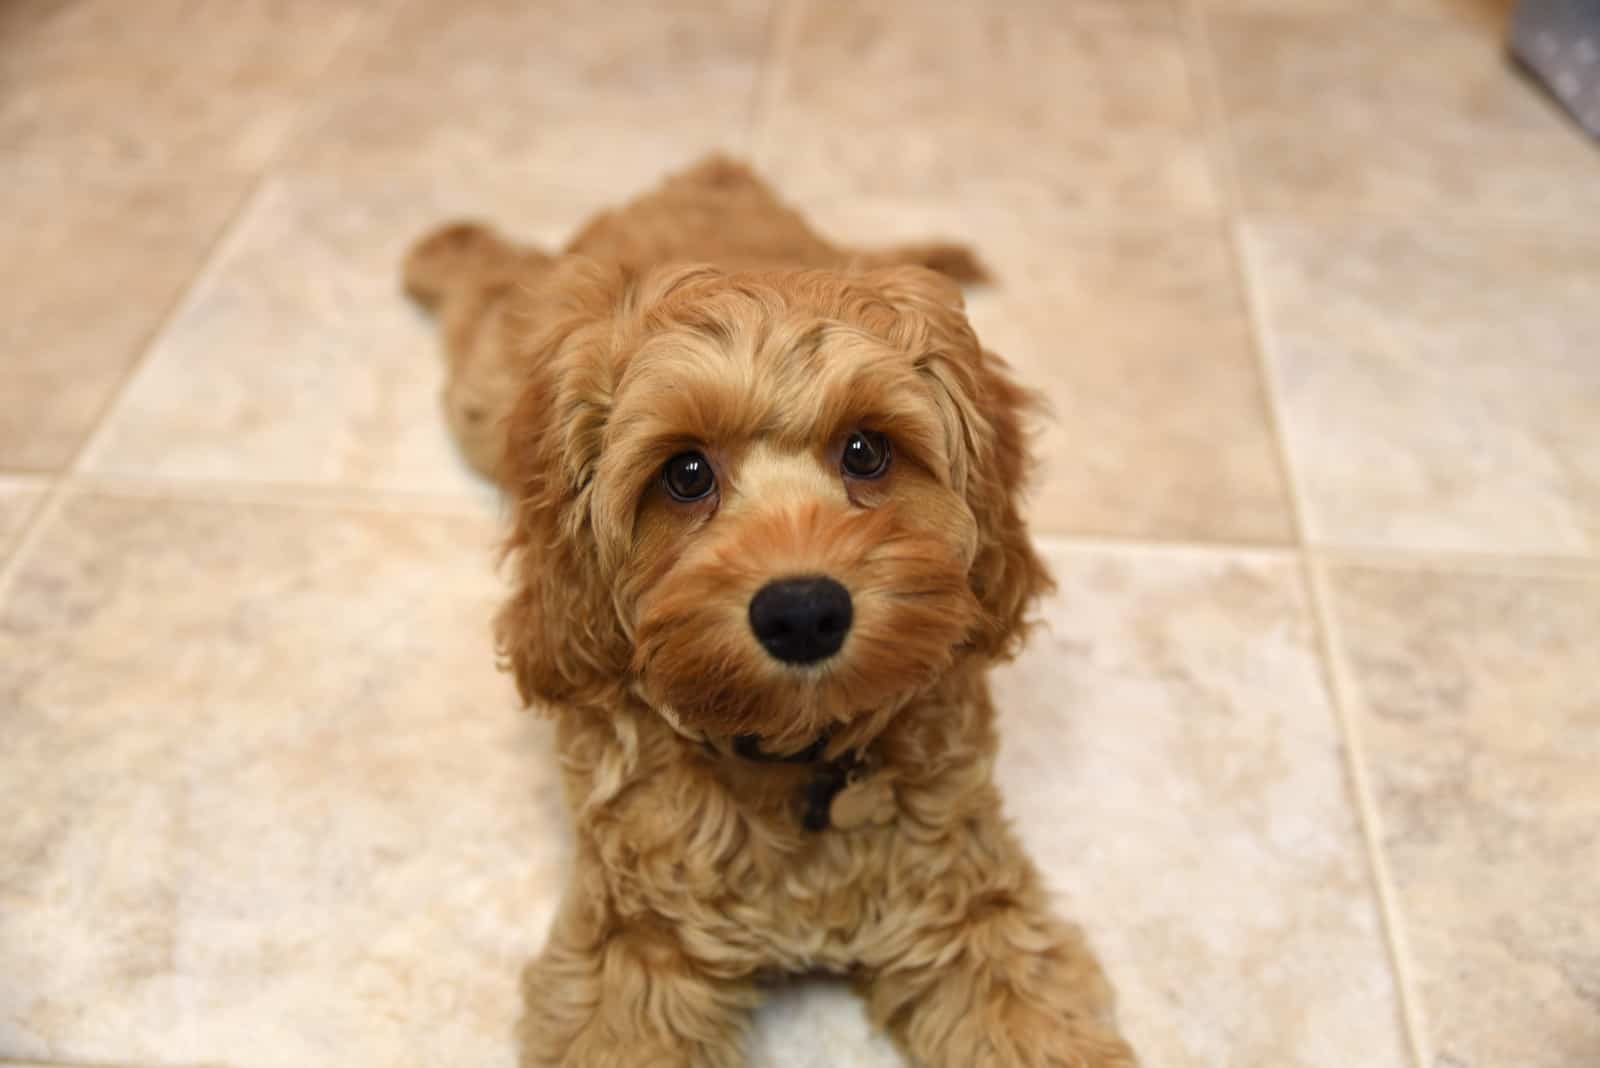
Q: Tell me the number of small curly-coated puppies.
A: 1